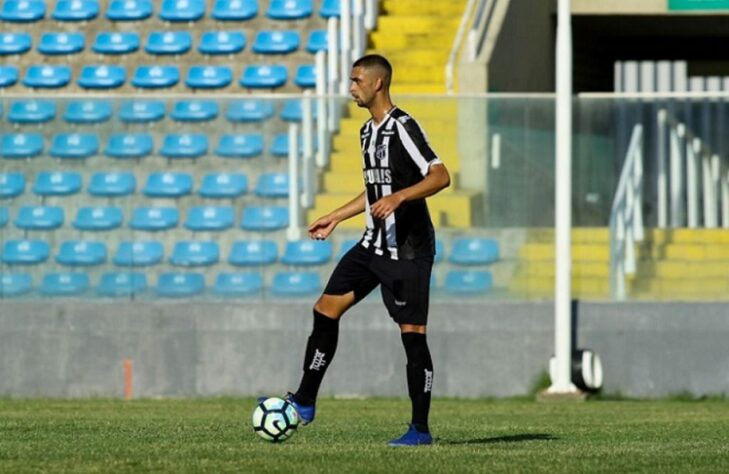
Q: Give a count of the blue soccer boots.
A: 2